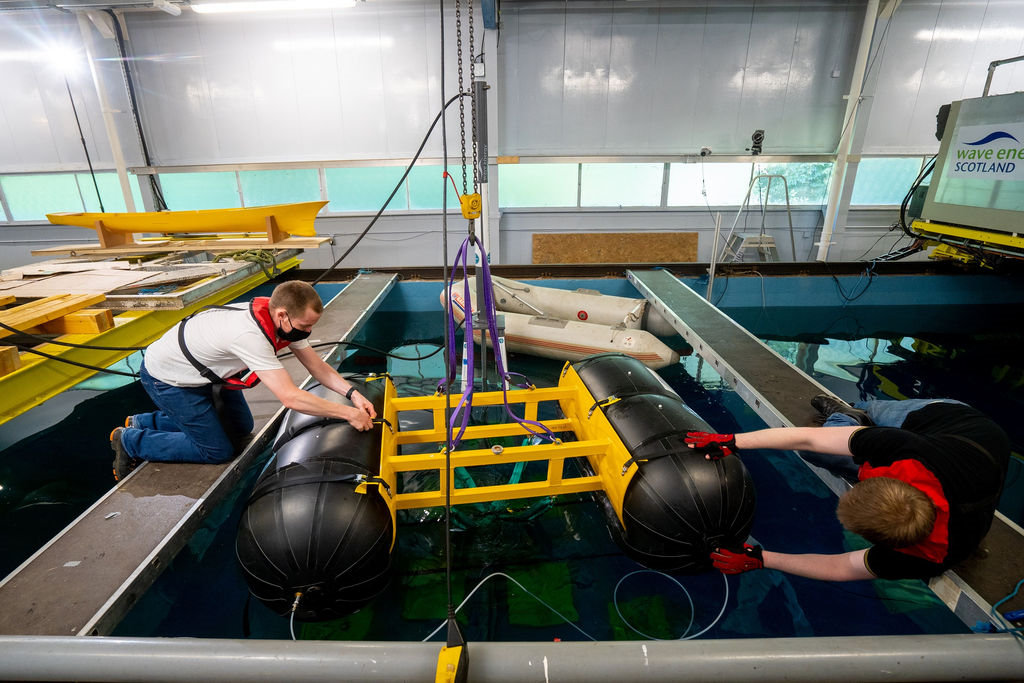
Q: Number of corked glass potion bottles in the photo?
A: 0